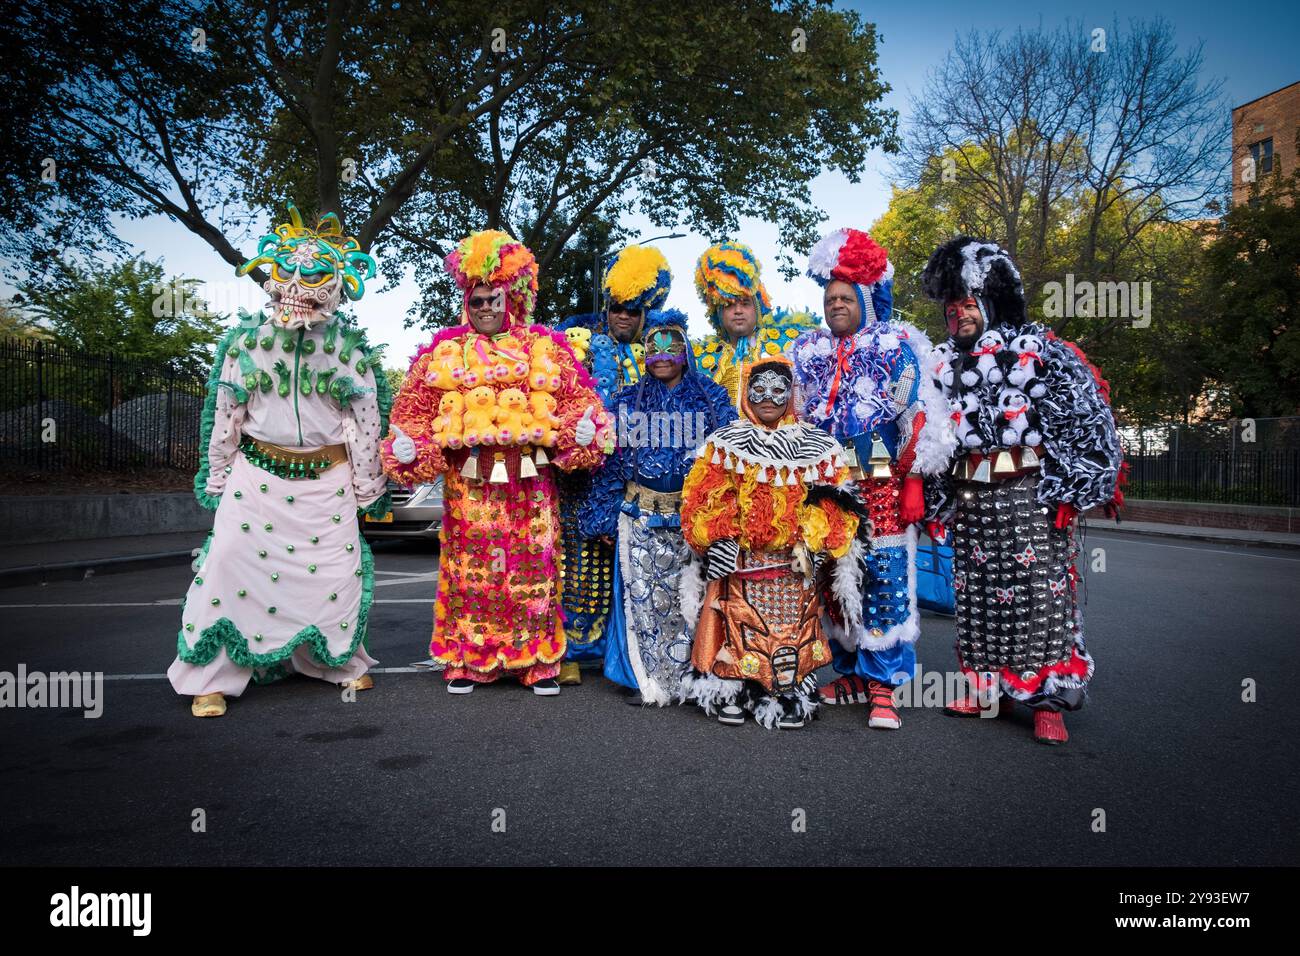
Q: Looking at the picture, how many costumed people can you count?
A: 8